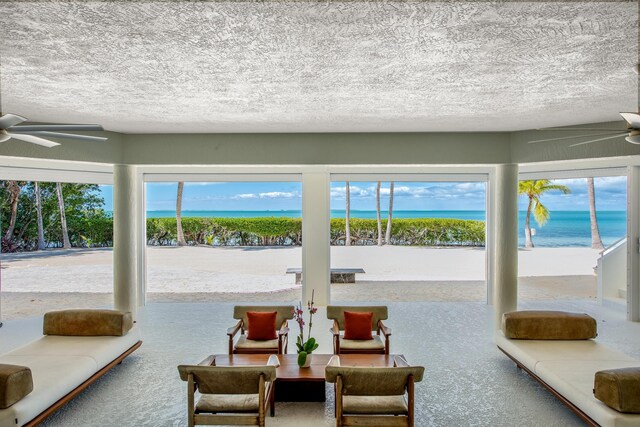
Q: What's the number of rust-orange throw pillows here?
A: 2